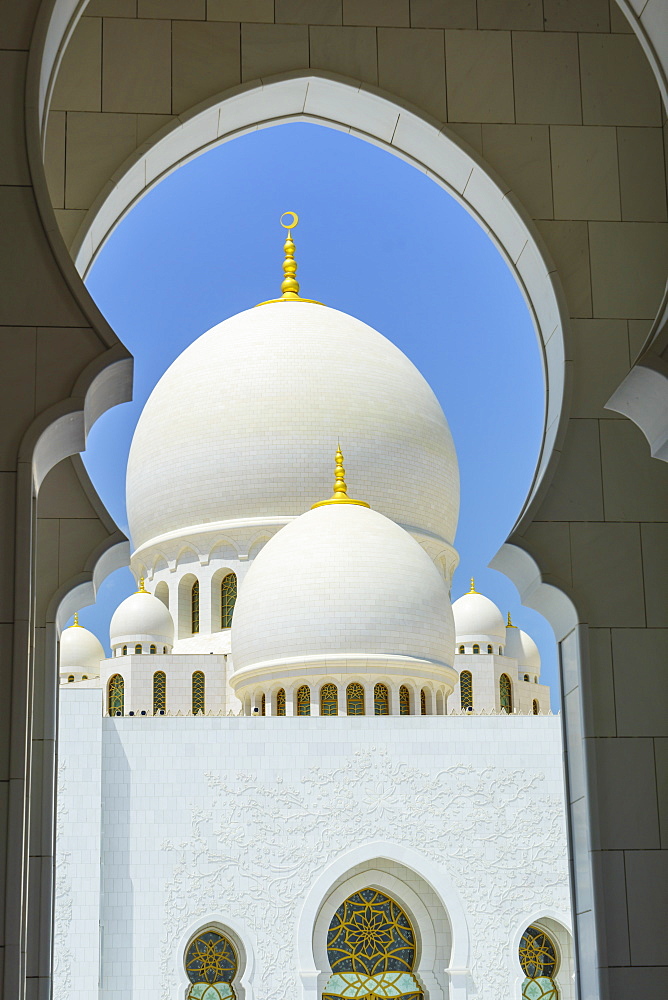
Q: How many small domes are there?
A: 4